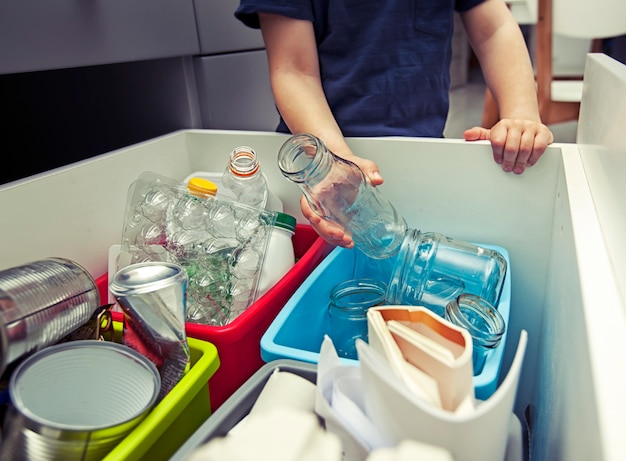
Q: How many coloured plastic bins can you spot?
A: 4